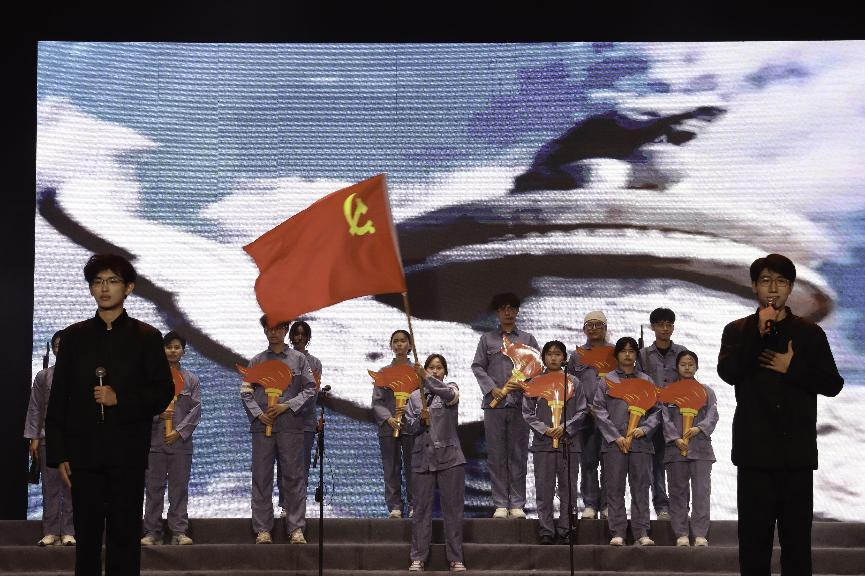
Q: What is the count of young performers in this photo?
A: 14